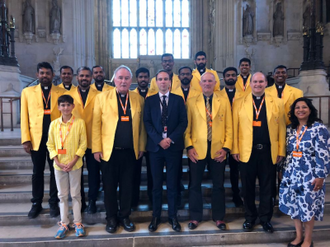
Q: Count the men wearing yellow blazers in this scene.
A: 14